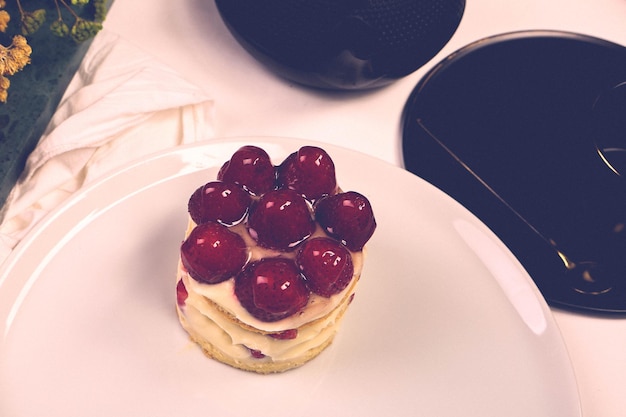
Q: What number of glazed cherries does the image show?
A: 8